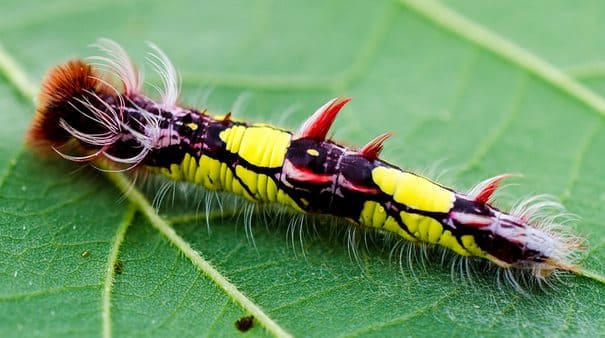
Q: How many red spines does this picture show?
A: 3